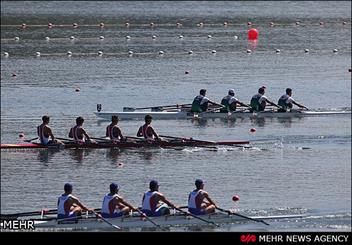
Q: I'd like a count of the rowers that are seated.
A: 12